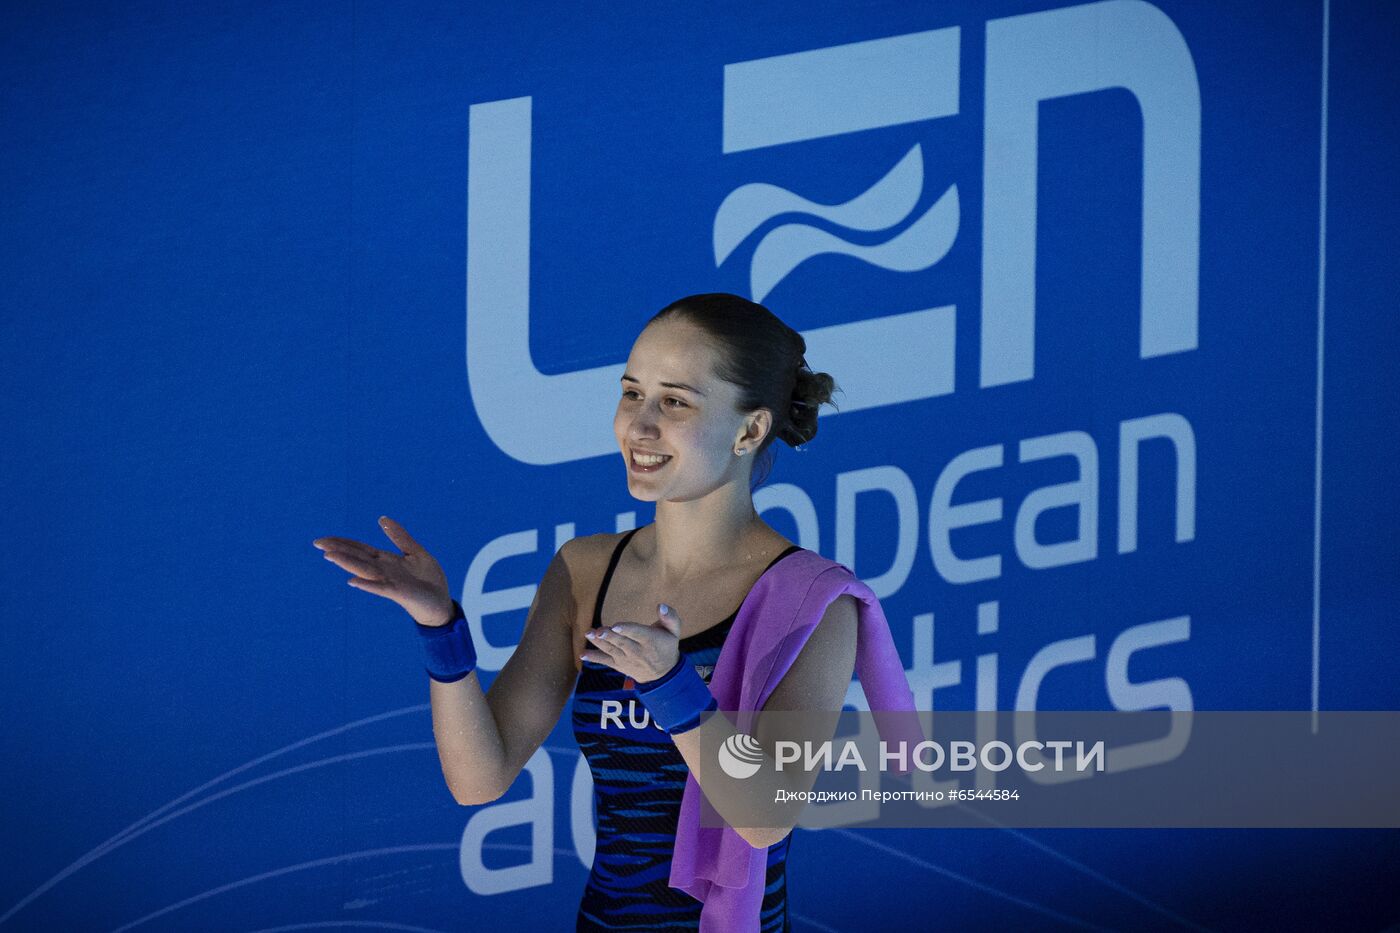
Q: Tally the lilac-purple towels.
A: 1